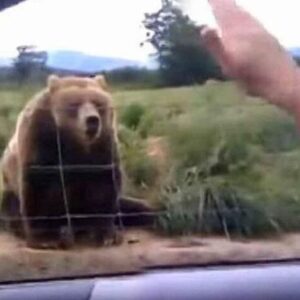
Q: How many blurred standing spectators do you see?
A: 0